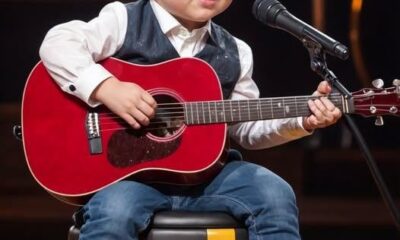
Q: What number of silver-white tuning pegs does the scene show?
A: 3